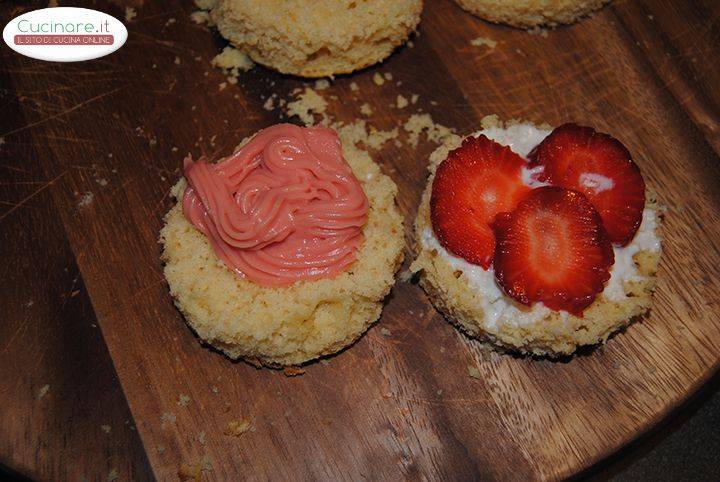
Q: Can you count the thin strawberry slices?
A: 3